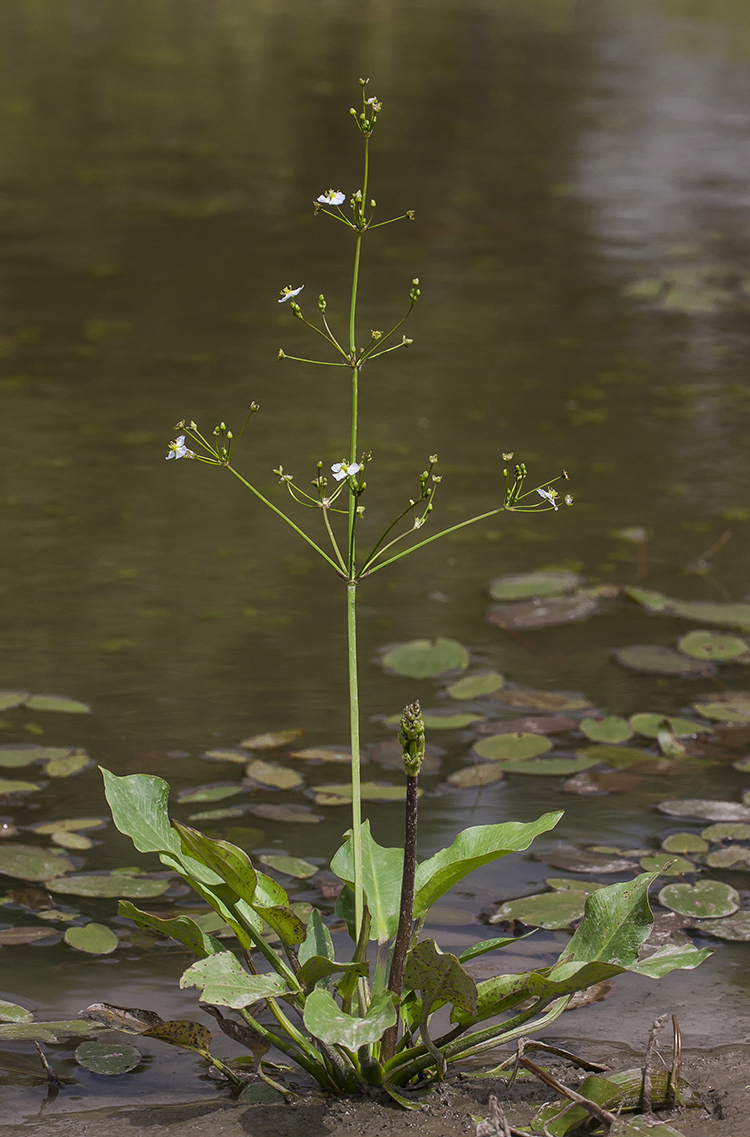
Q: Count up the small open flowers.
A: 5